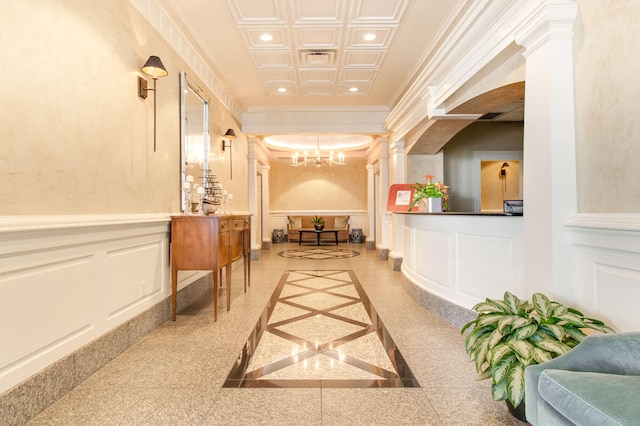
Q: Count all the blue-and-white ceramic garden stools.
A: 2